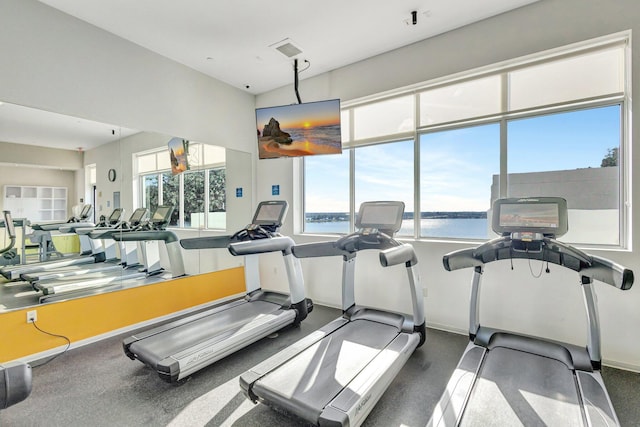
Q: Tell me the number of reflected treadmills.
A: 4